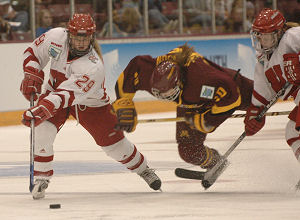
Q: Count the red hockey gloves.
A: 4